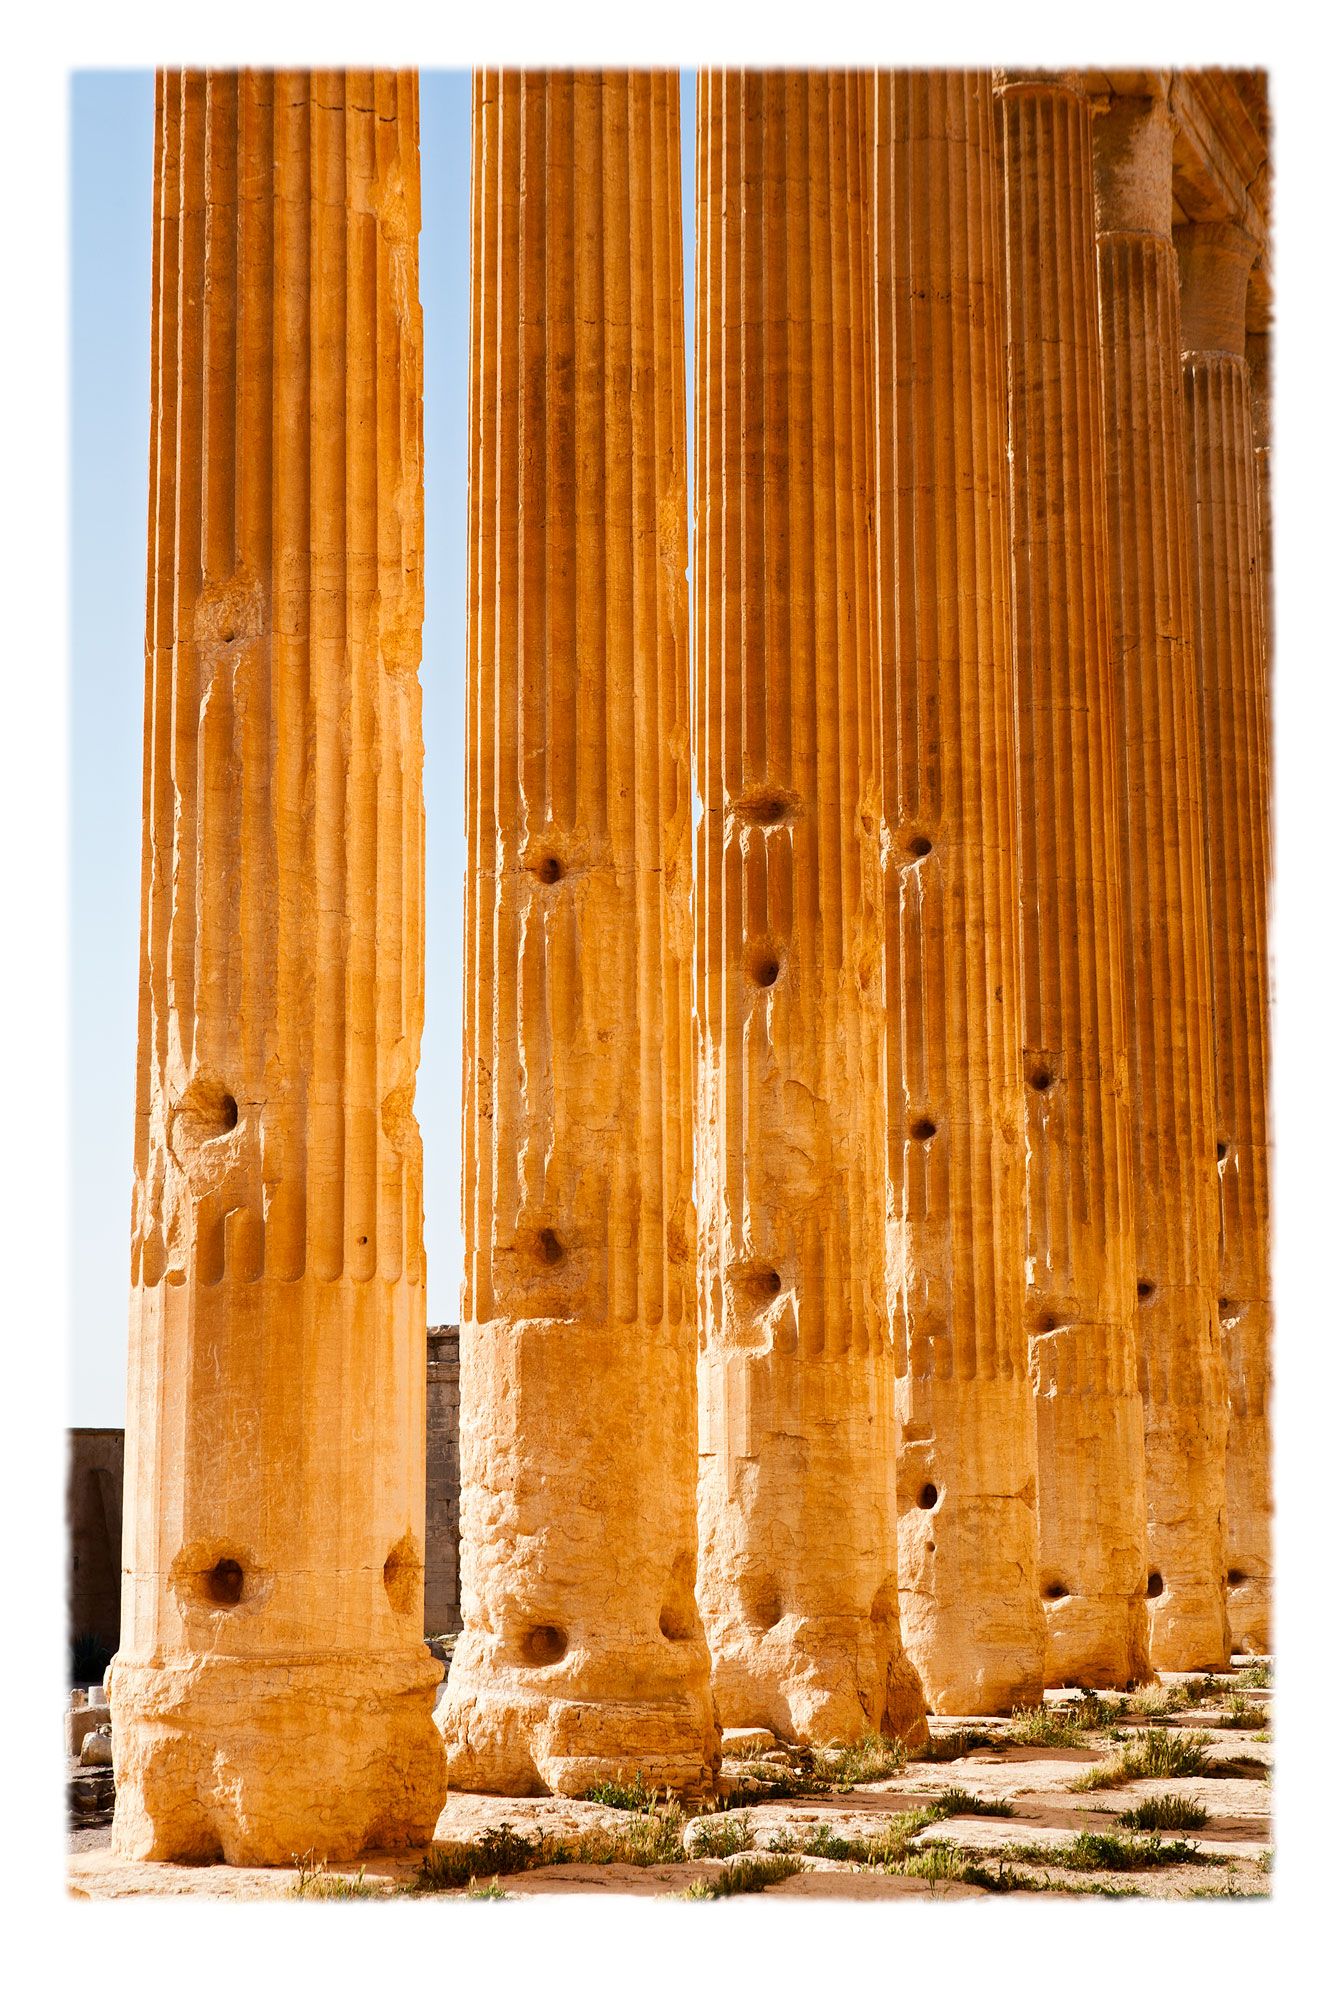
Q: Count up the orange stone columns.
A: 7